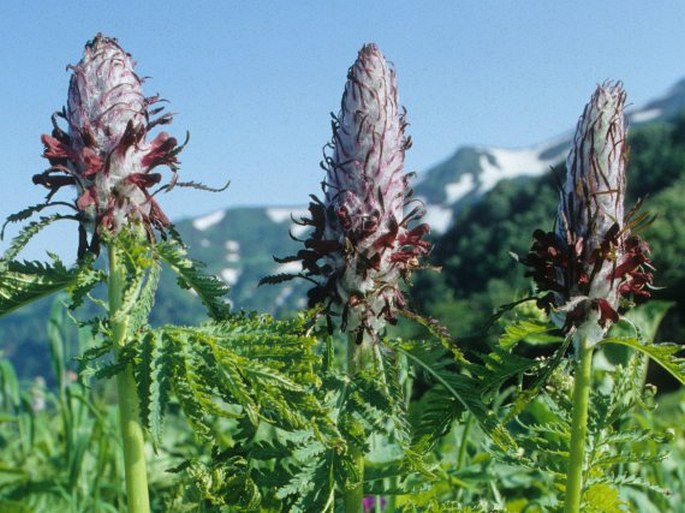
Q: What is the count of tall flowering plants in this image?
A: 3